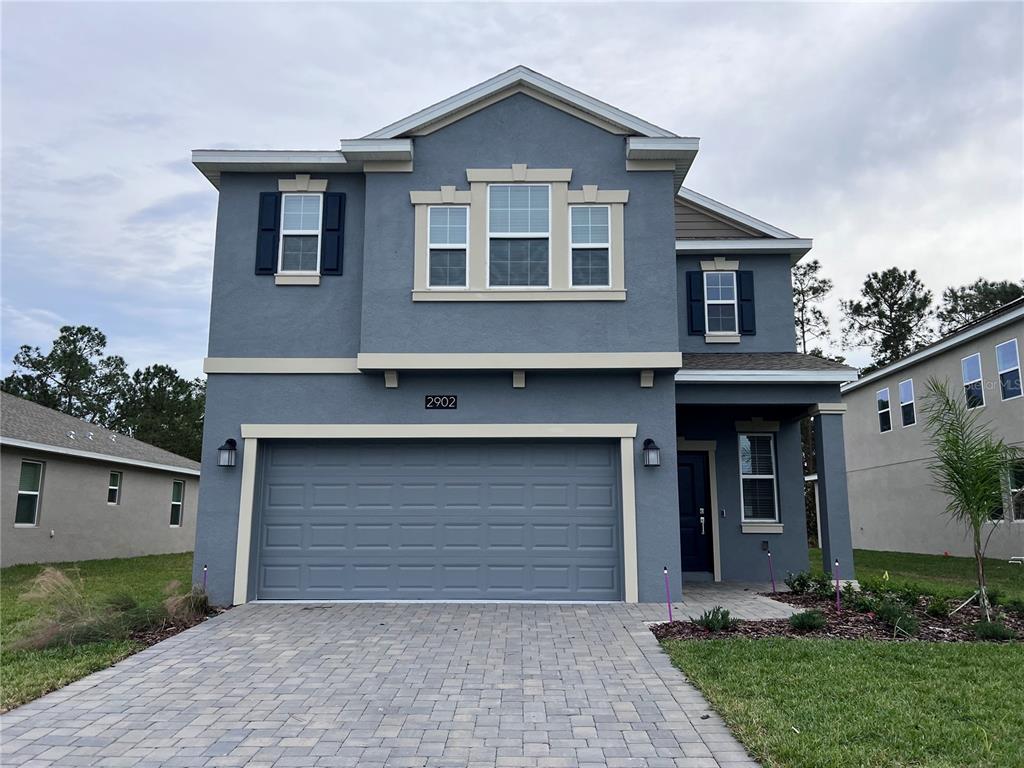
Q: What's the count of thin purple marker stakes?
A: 4